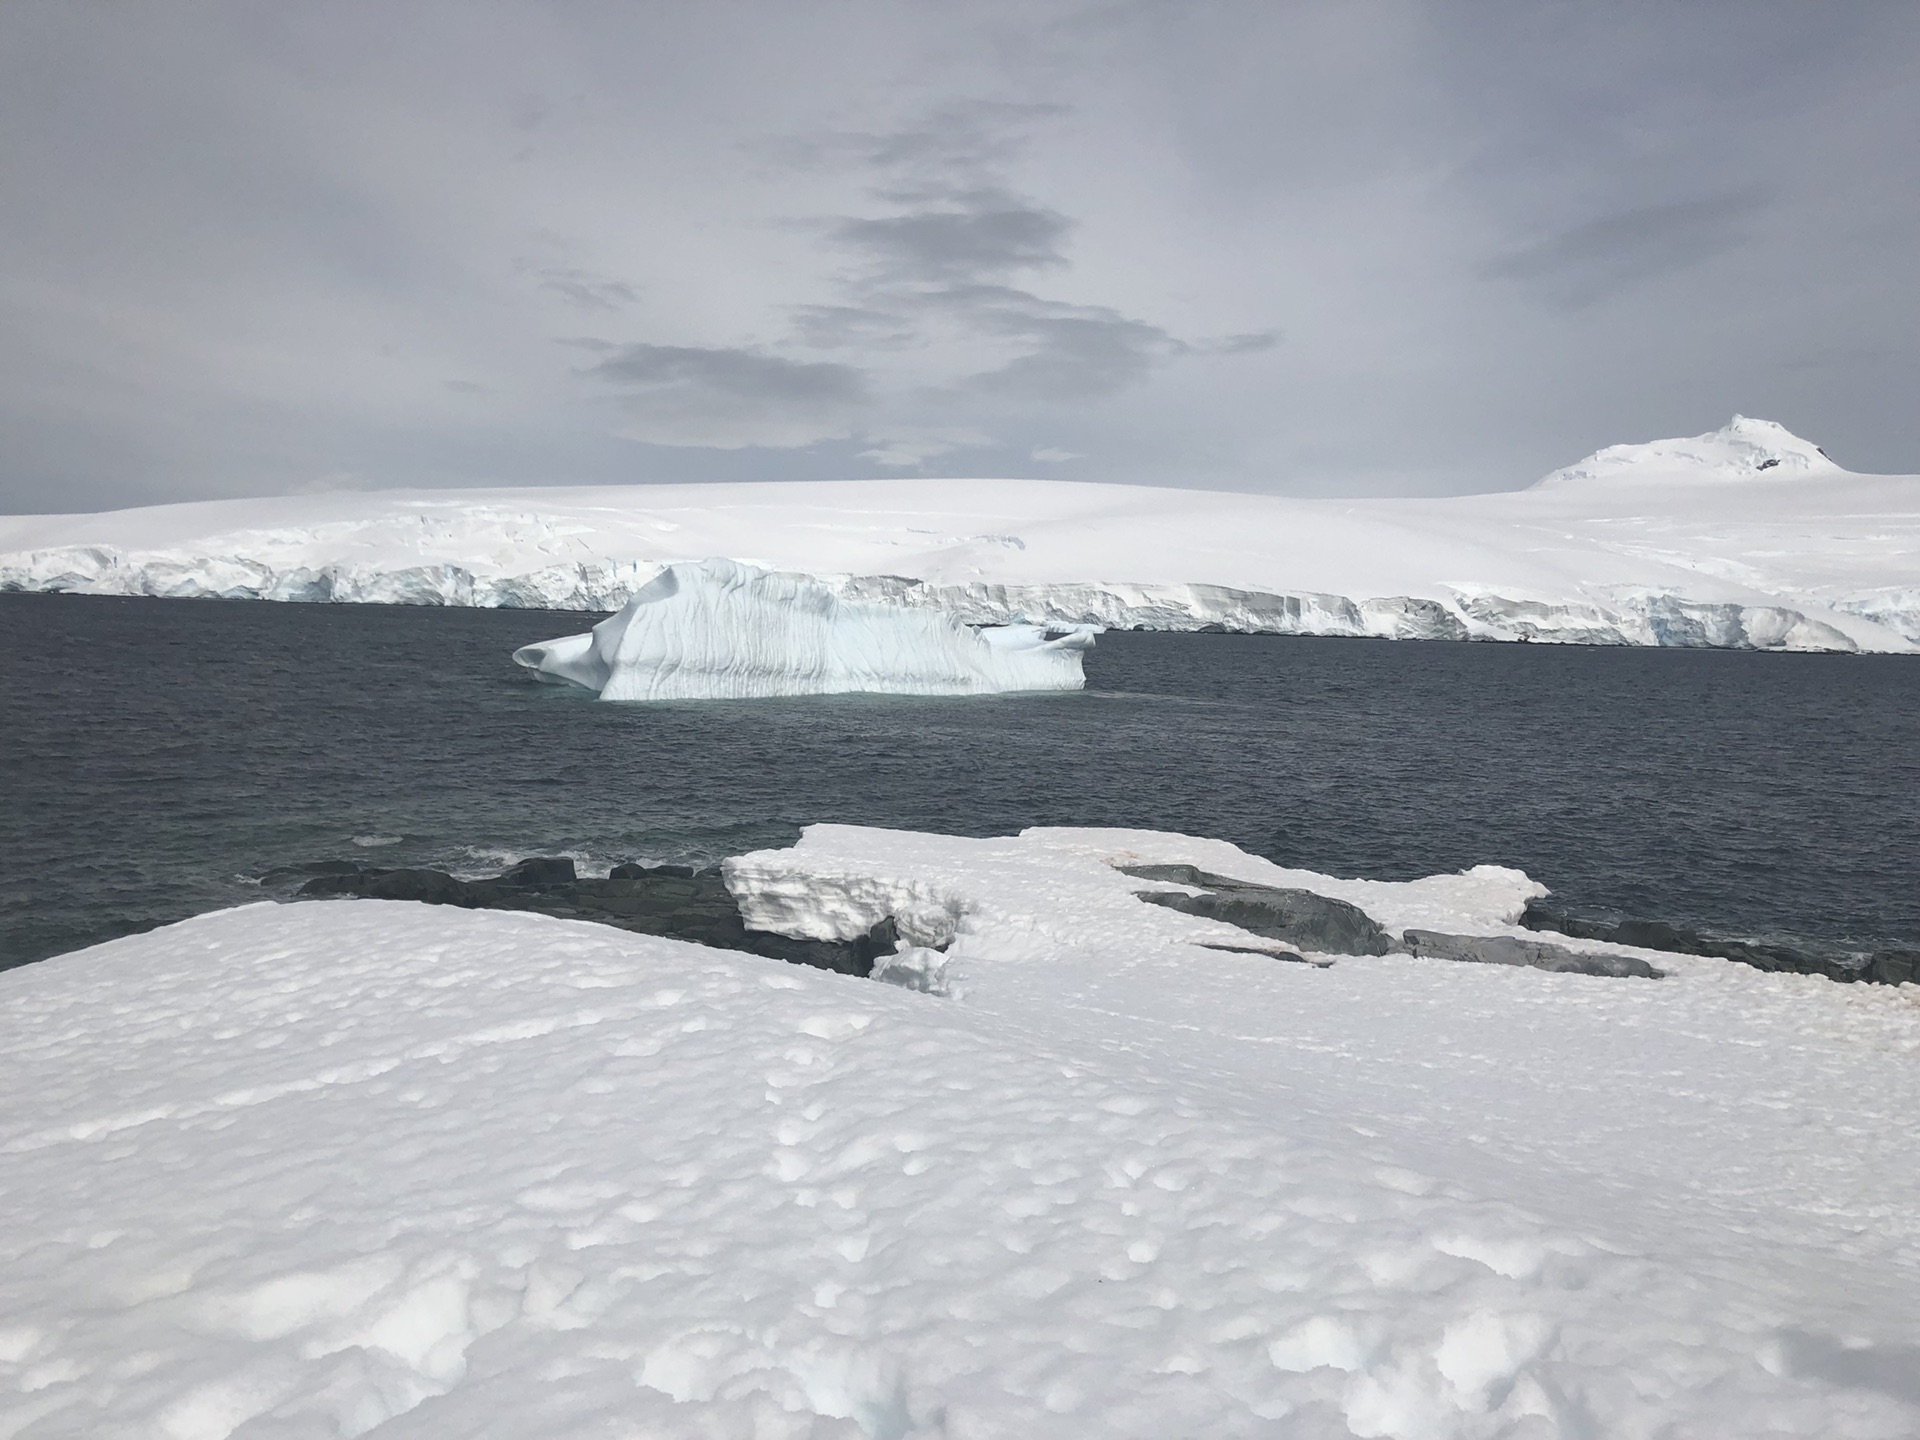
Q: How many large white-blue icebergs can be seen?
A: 1